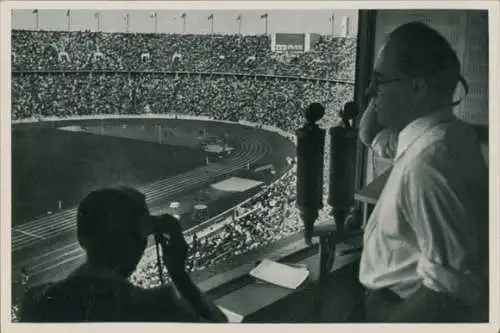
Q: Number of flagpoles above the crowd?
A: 10